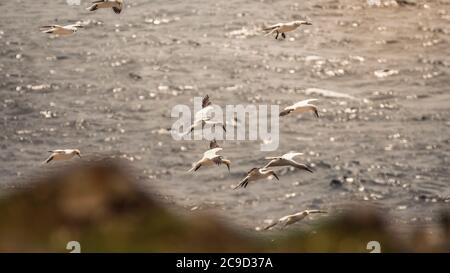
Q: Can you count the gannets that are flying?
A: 10